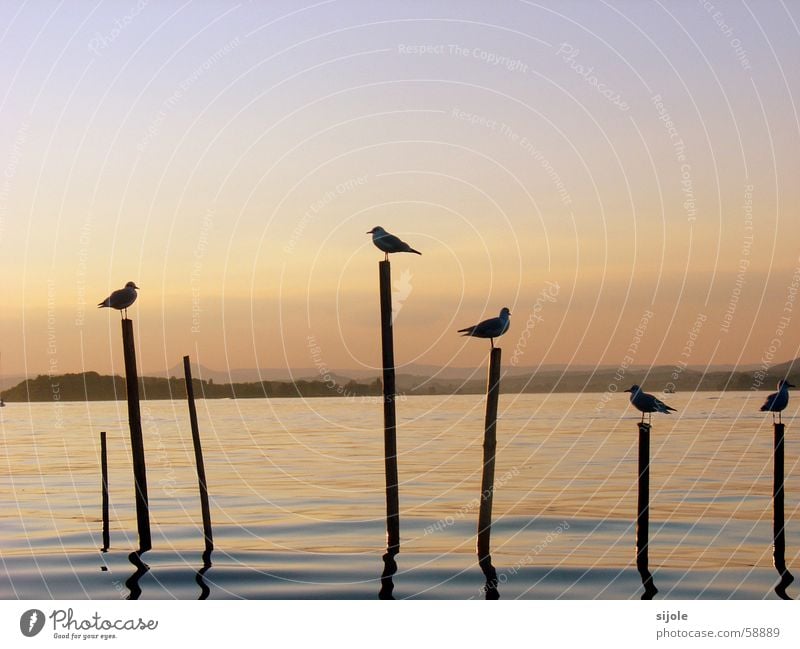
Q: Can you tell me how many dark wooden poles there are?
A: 7